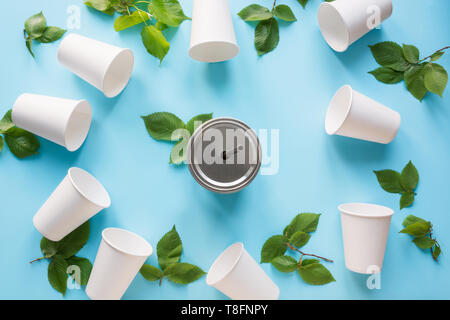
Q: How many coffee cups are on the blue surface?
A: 9